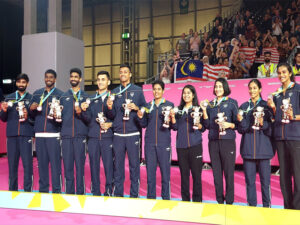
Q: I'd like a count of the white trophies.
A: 10